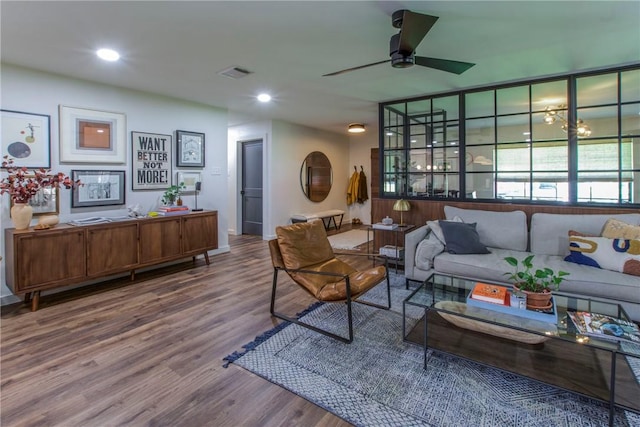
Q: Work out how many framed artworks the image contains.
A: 7